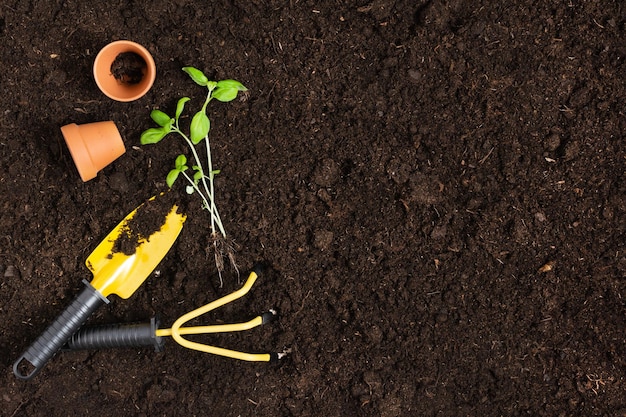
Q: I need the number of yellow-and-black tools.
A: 2